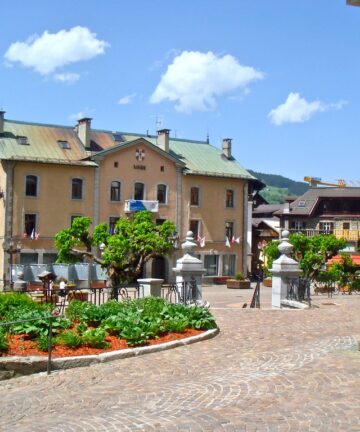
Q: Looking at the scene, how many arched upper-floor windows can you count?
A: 7